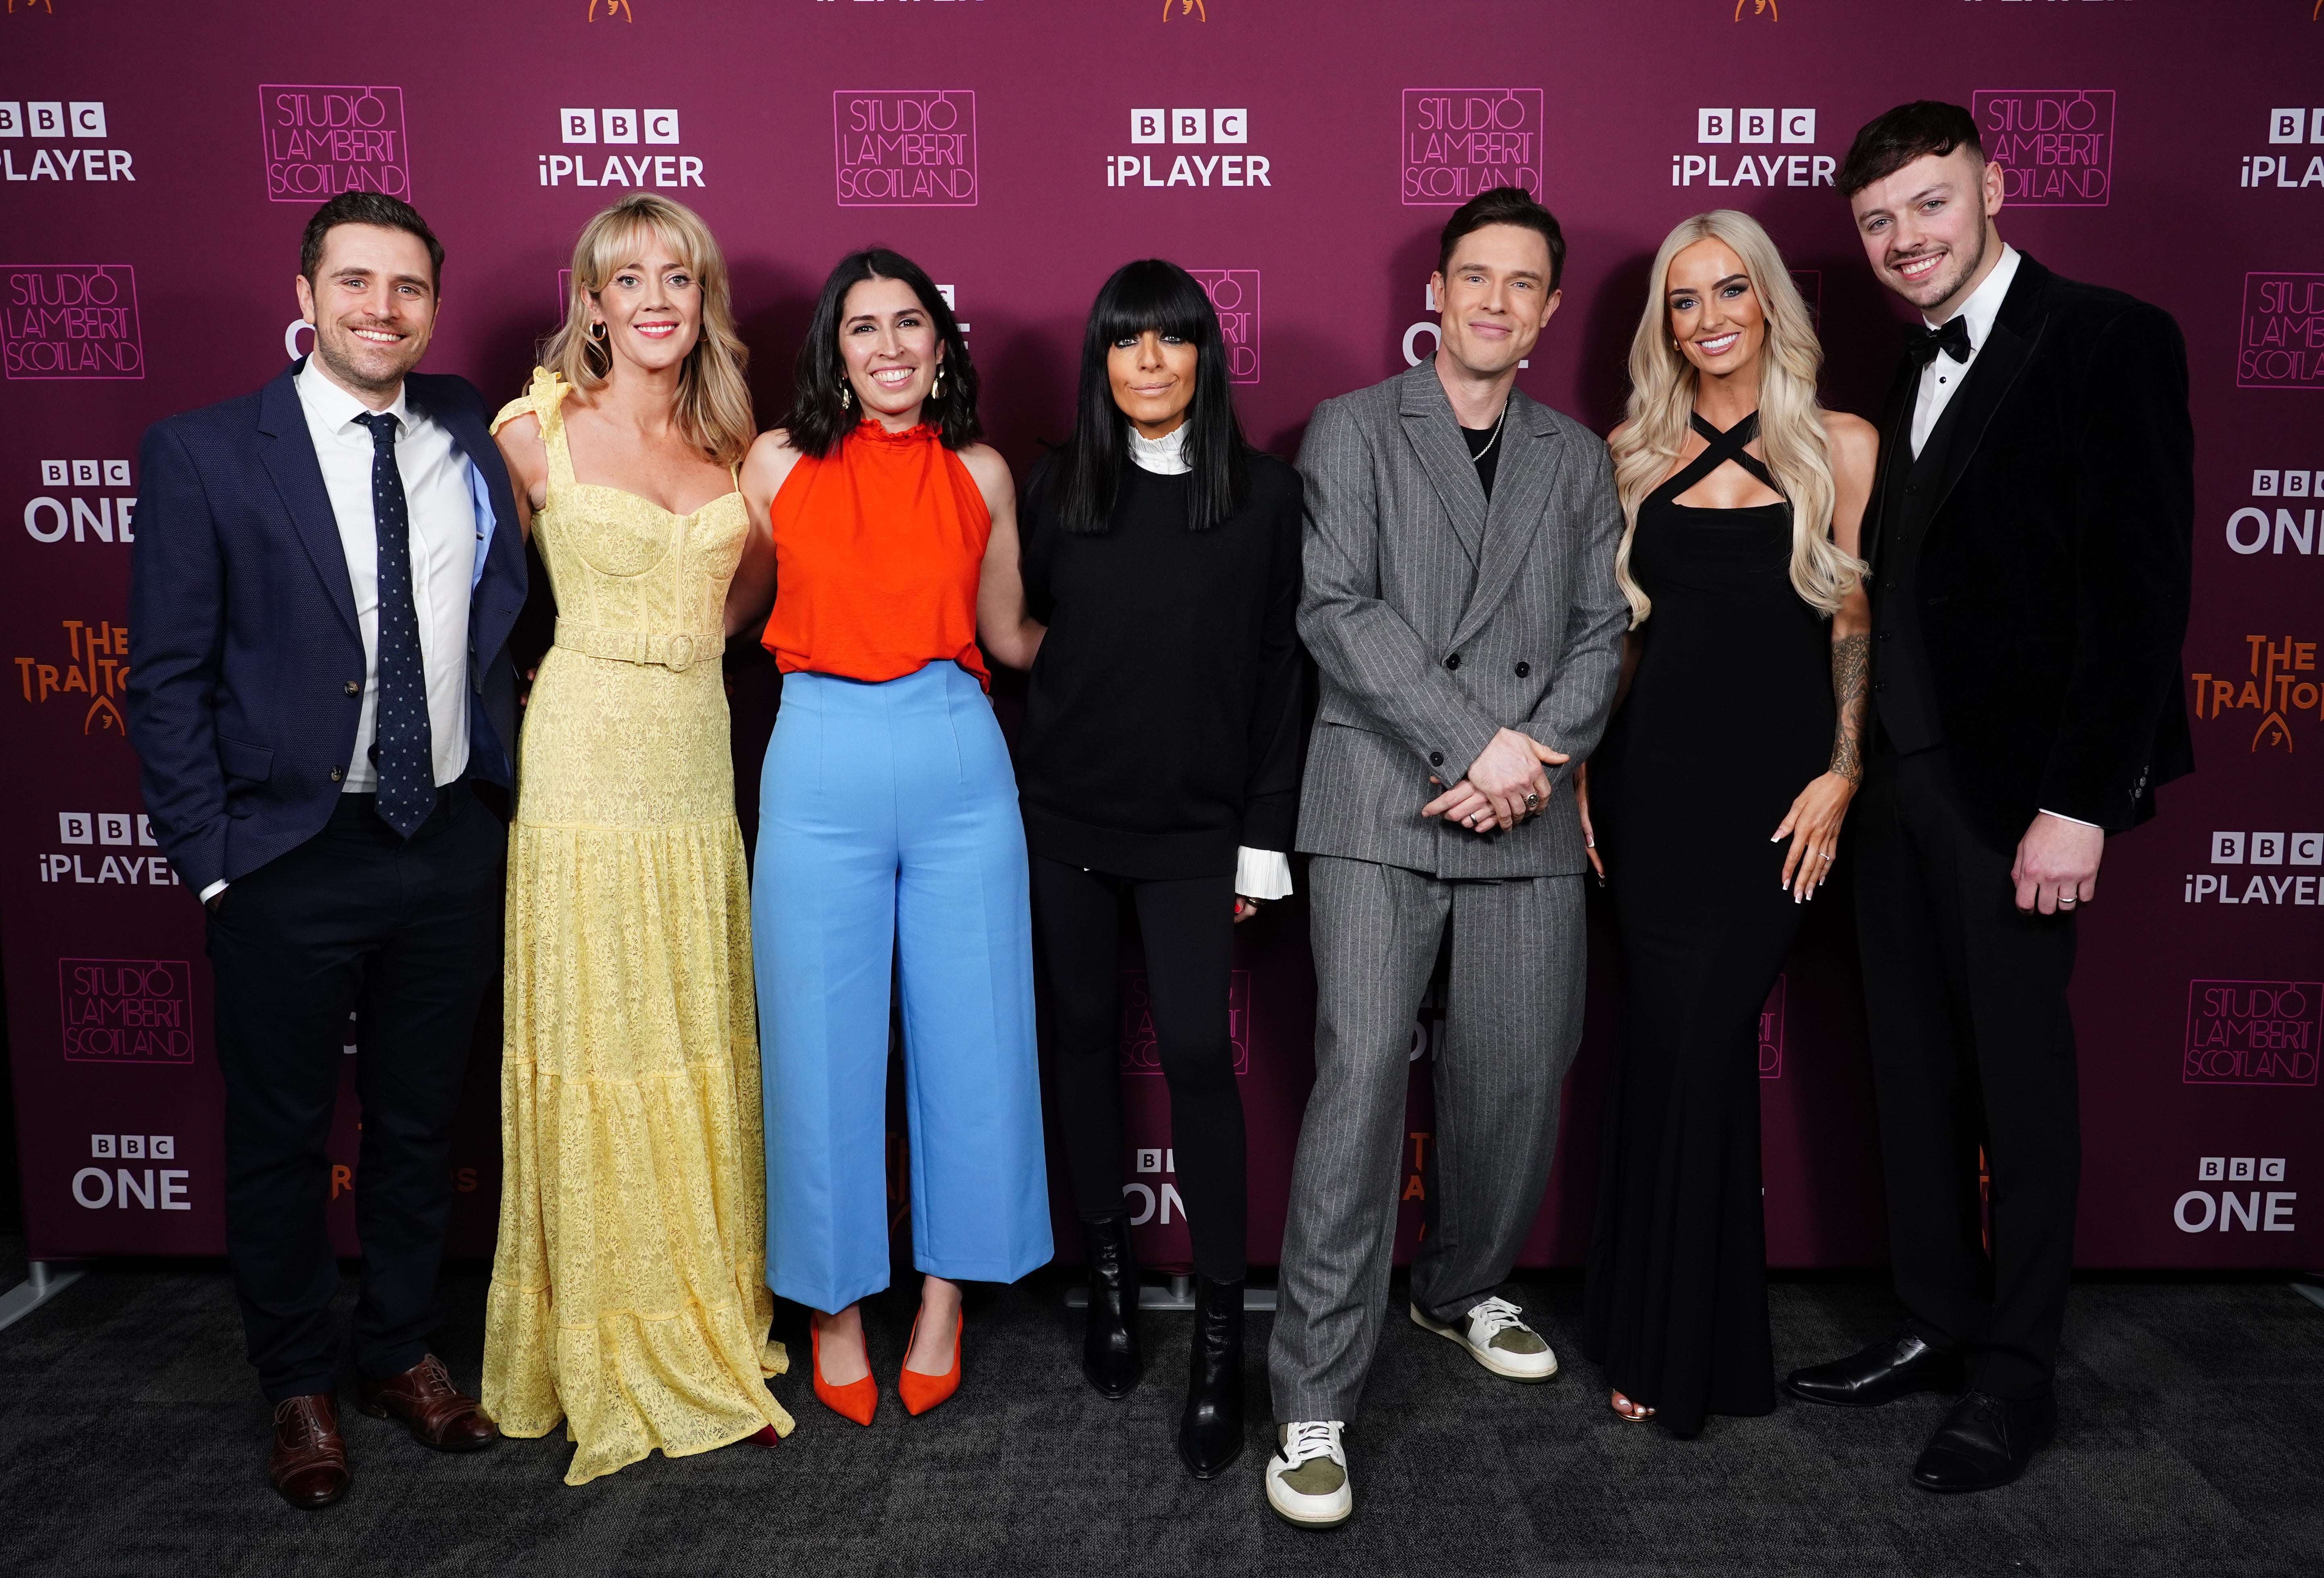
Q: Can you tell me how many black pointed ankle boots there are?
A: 2